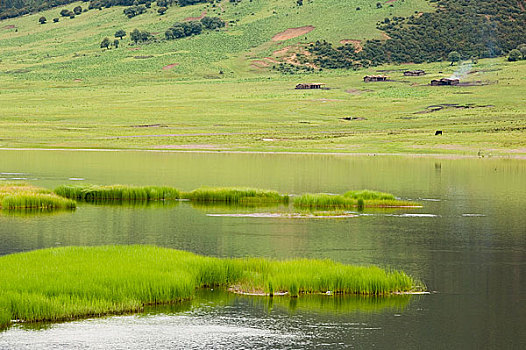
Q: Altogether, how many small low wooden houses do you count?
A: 4